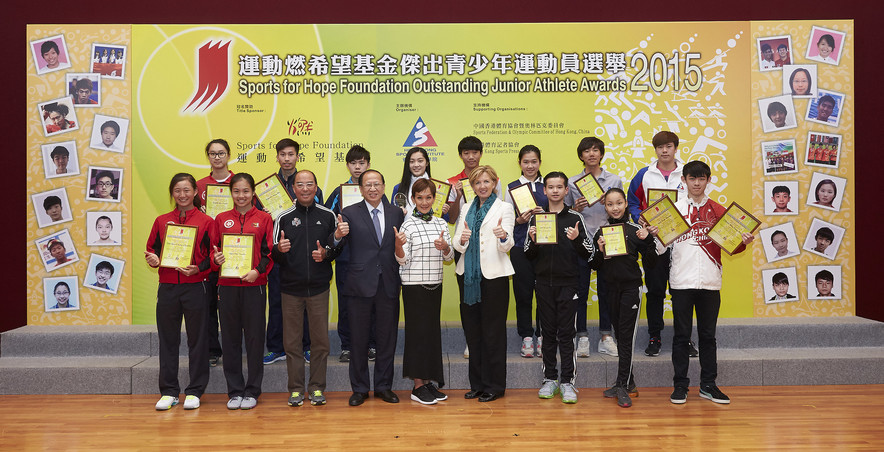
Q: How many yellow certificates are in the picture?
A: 14